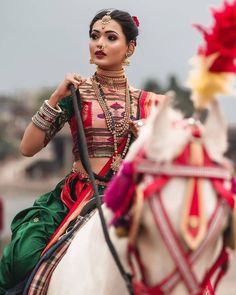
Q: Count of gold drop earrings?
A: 2